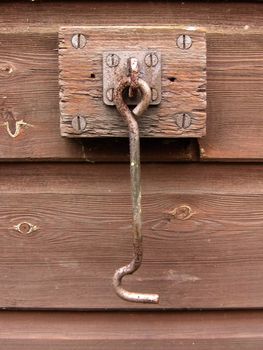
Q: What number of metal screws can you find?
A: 8